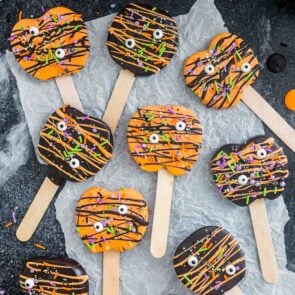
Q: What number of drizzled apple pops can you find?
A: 9